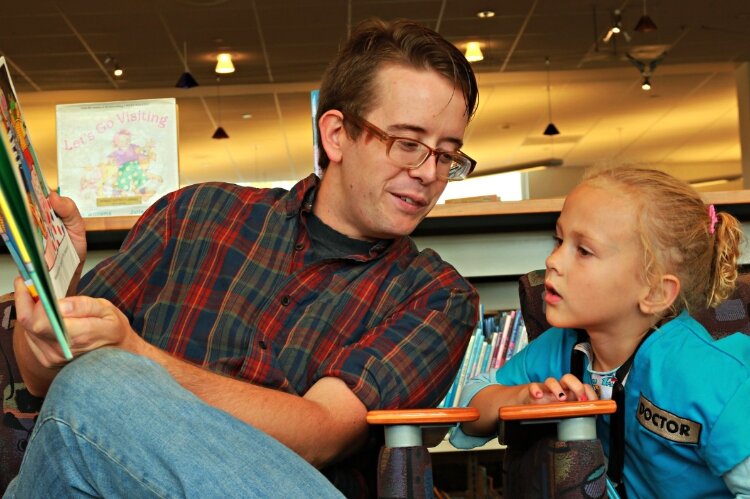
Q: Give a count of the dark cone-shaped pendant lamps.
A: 4